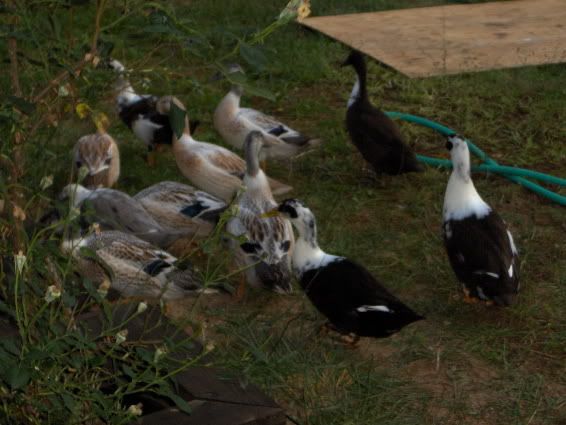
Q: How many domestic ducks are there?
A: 11